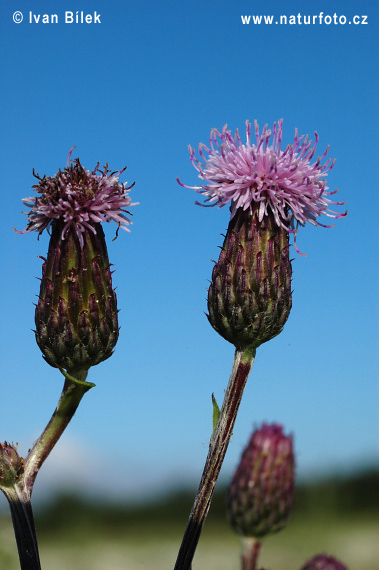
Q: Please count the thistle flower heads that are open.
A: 2